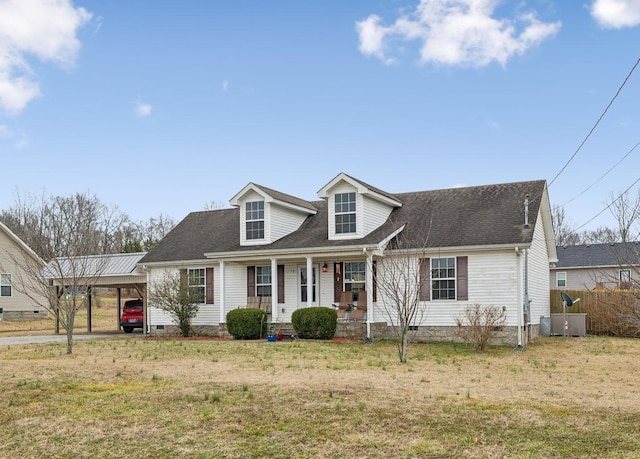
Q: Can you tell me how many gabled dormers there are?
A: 2